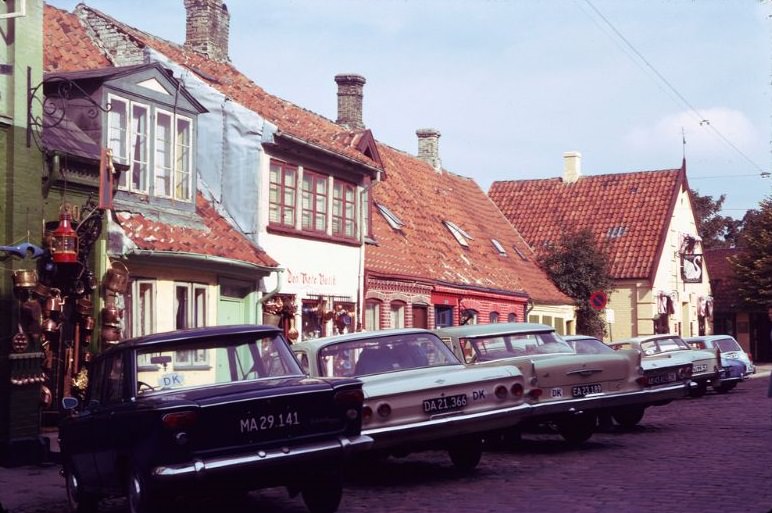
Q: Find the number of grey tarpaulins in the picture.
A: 1